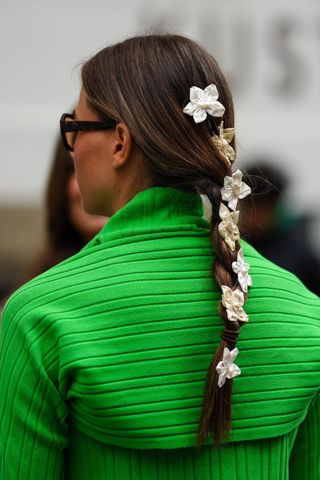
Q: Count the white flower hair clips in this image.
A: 7